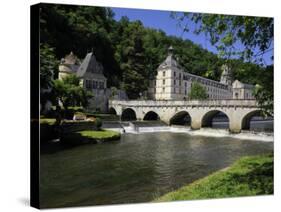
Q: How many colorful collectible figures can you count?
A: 0